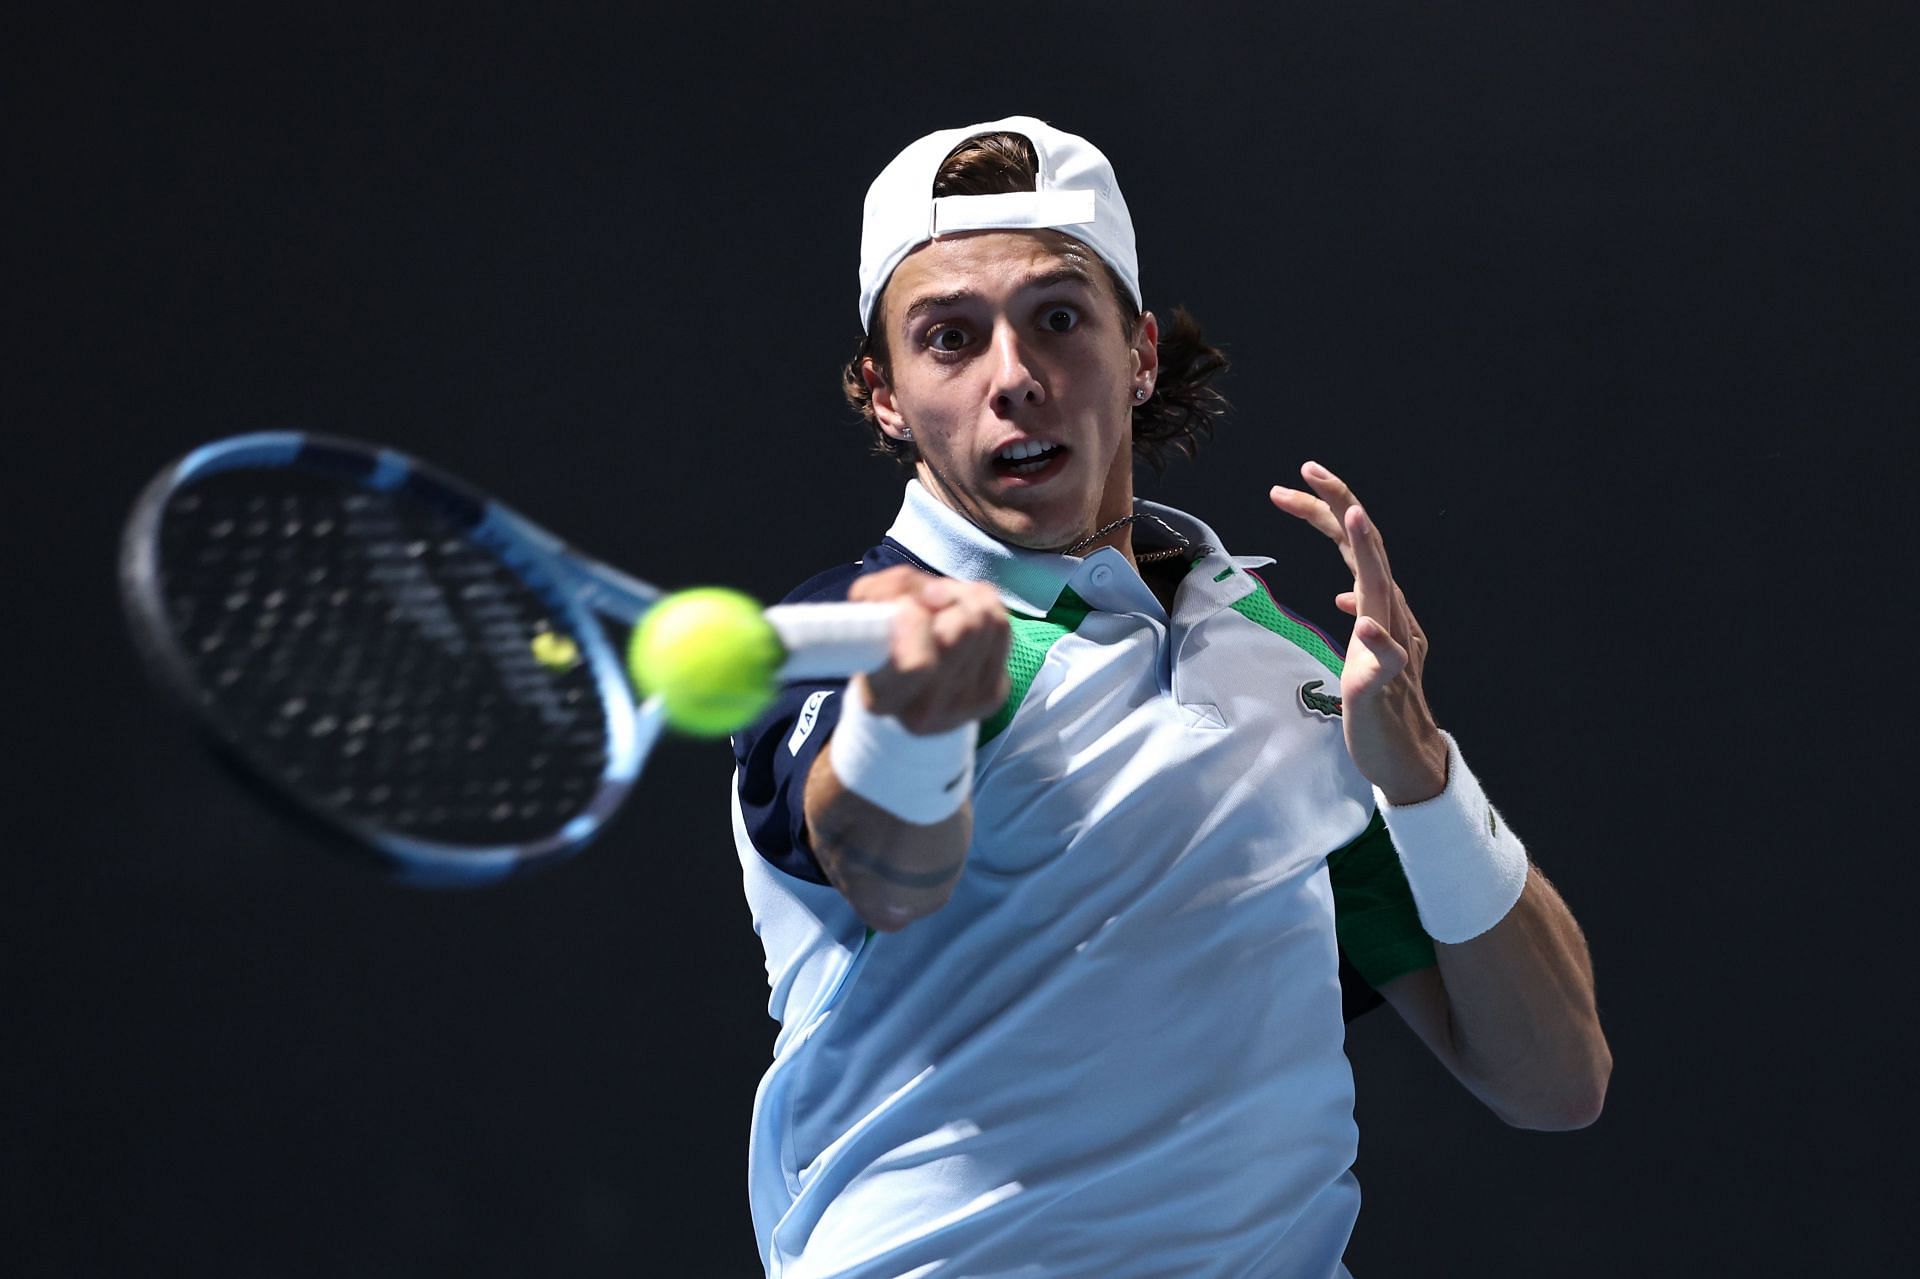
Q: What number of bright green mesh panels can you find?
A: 2